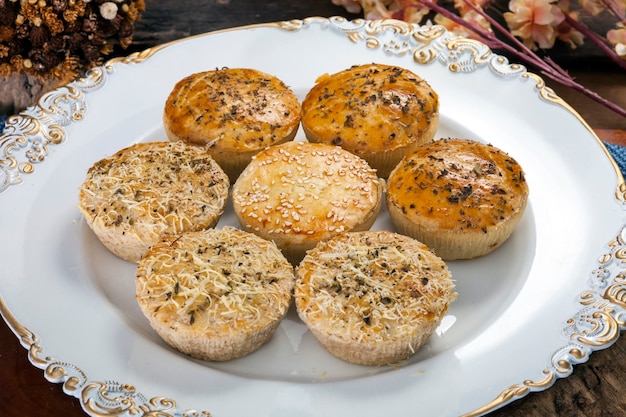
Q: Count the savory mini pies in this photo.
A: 7